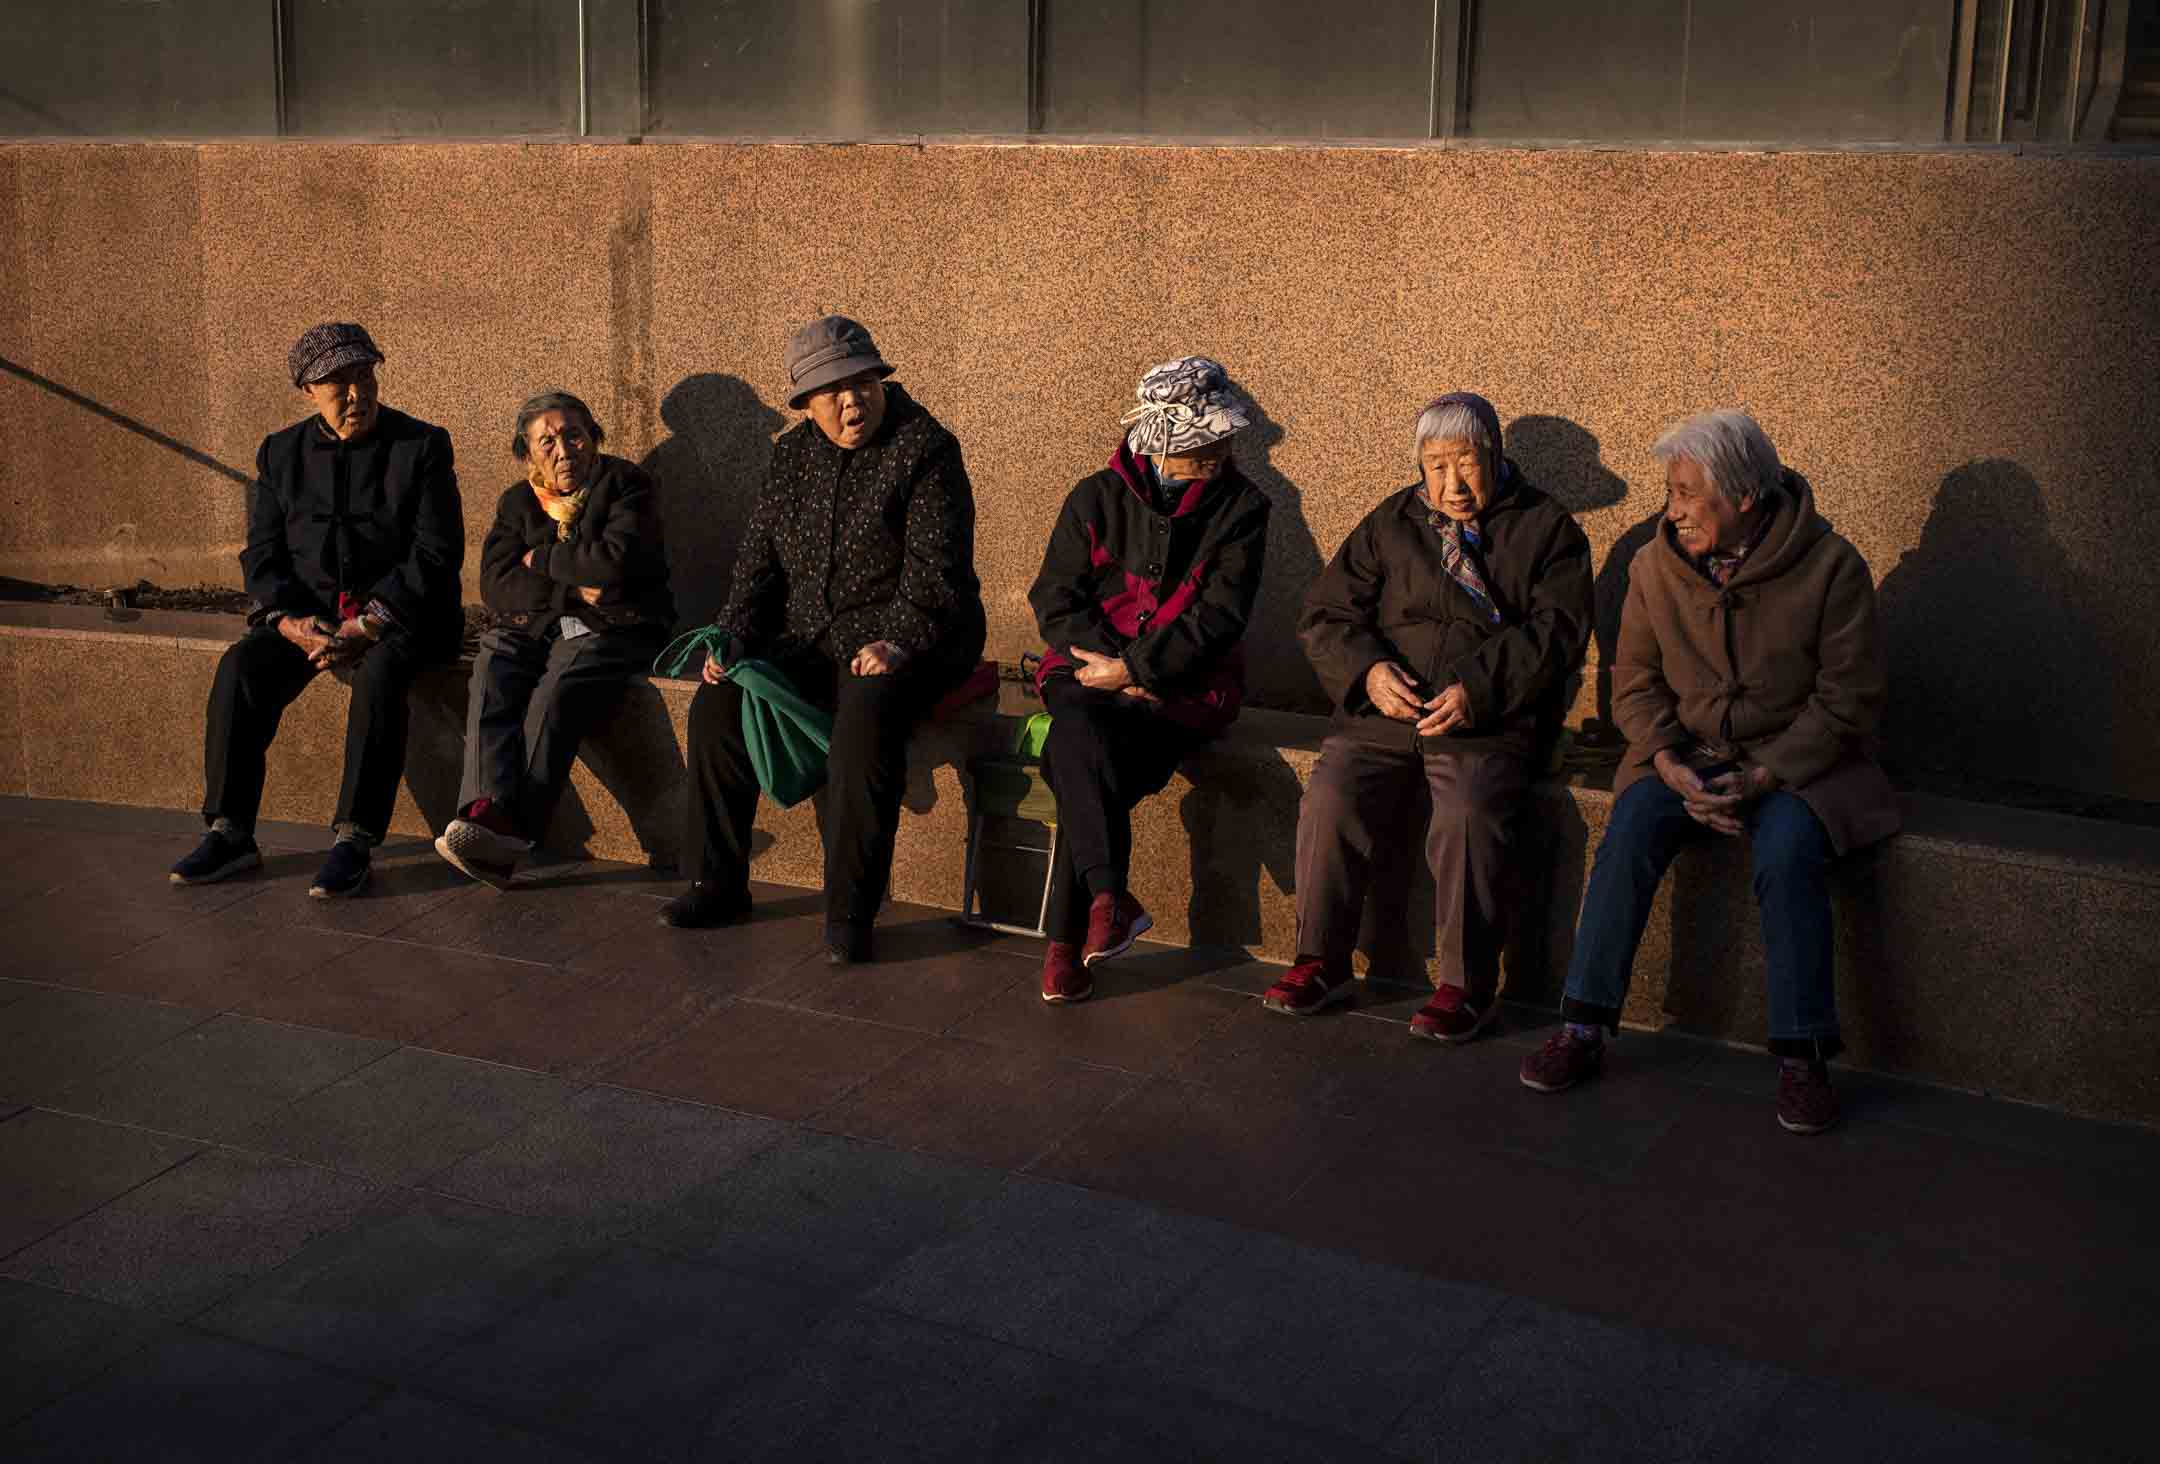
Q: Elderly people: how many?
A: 6